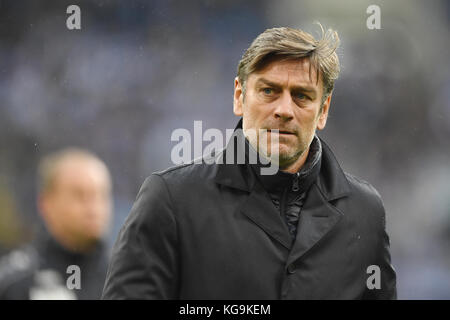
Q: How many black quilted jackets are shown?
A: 1